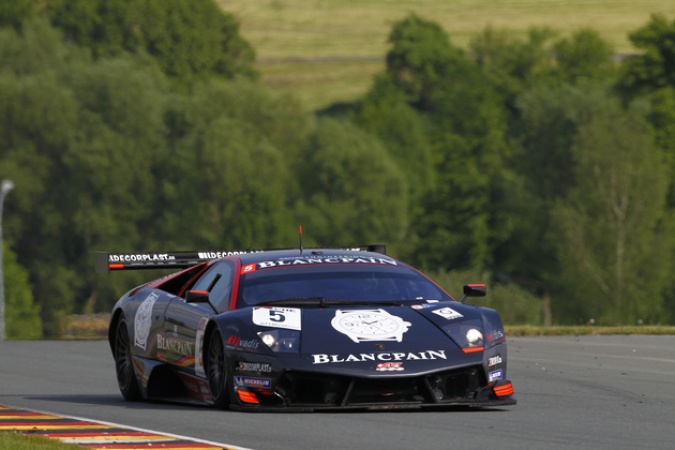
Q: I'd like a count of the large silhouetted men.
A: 0